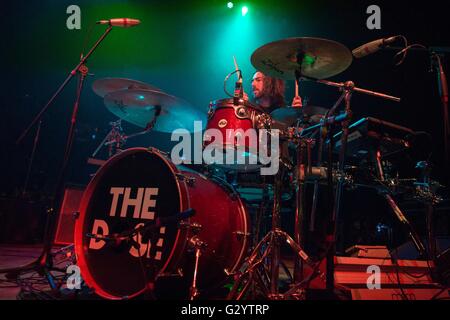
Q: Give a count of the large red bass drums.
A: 1